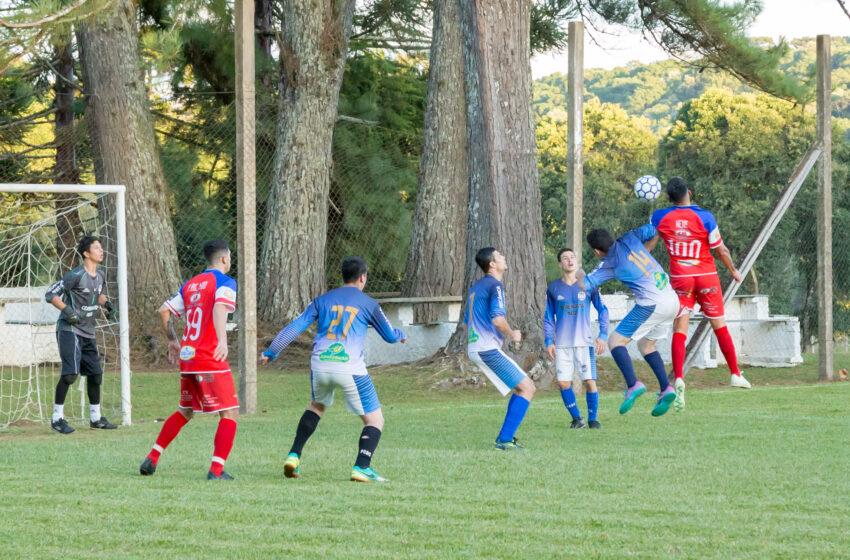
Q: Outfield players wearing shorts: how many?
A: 6